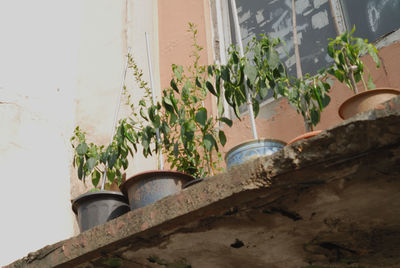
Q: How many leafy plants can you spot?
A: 6